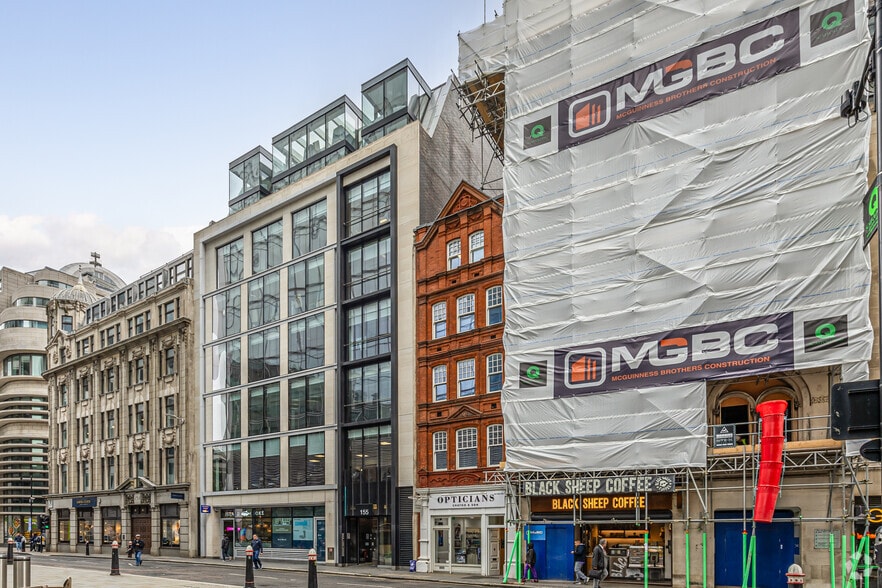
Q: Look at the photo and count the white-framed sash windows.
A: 11